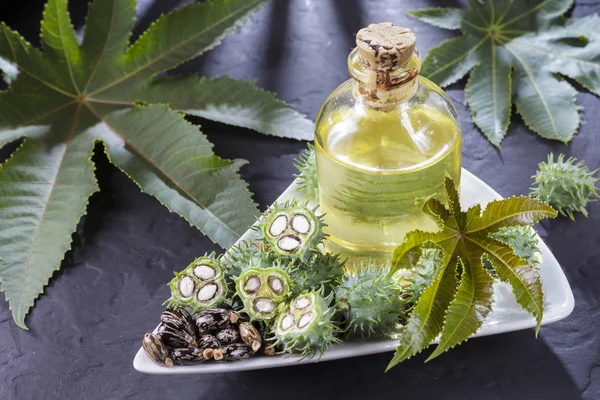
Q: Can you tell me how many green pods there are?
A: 11